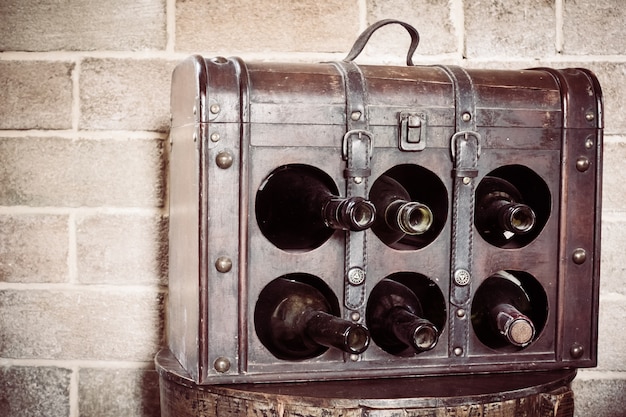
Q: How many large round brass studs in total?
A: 6